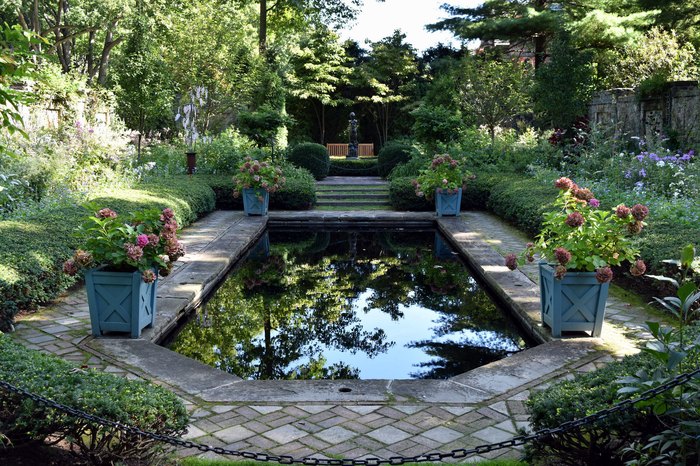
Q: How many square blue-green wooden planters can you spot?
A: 4